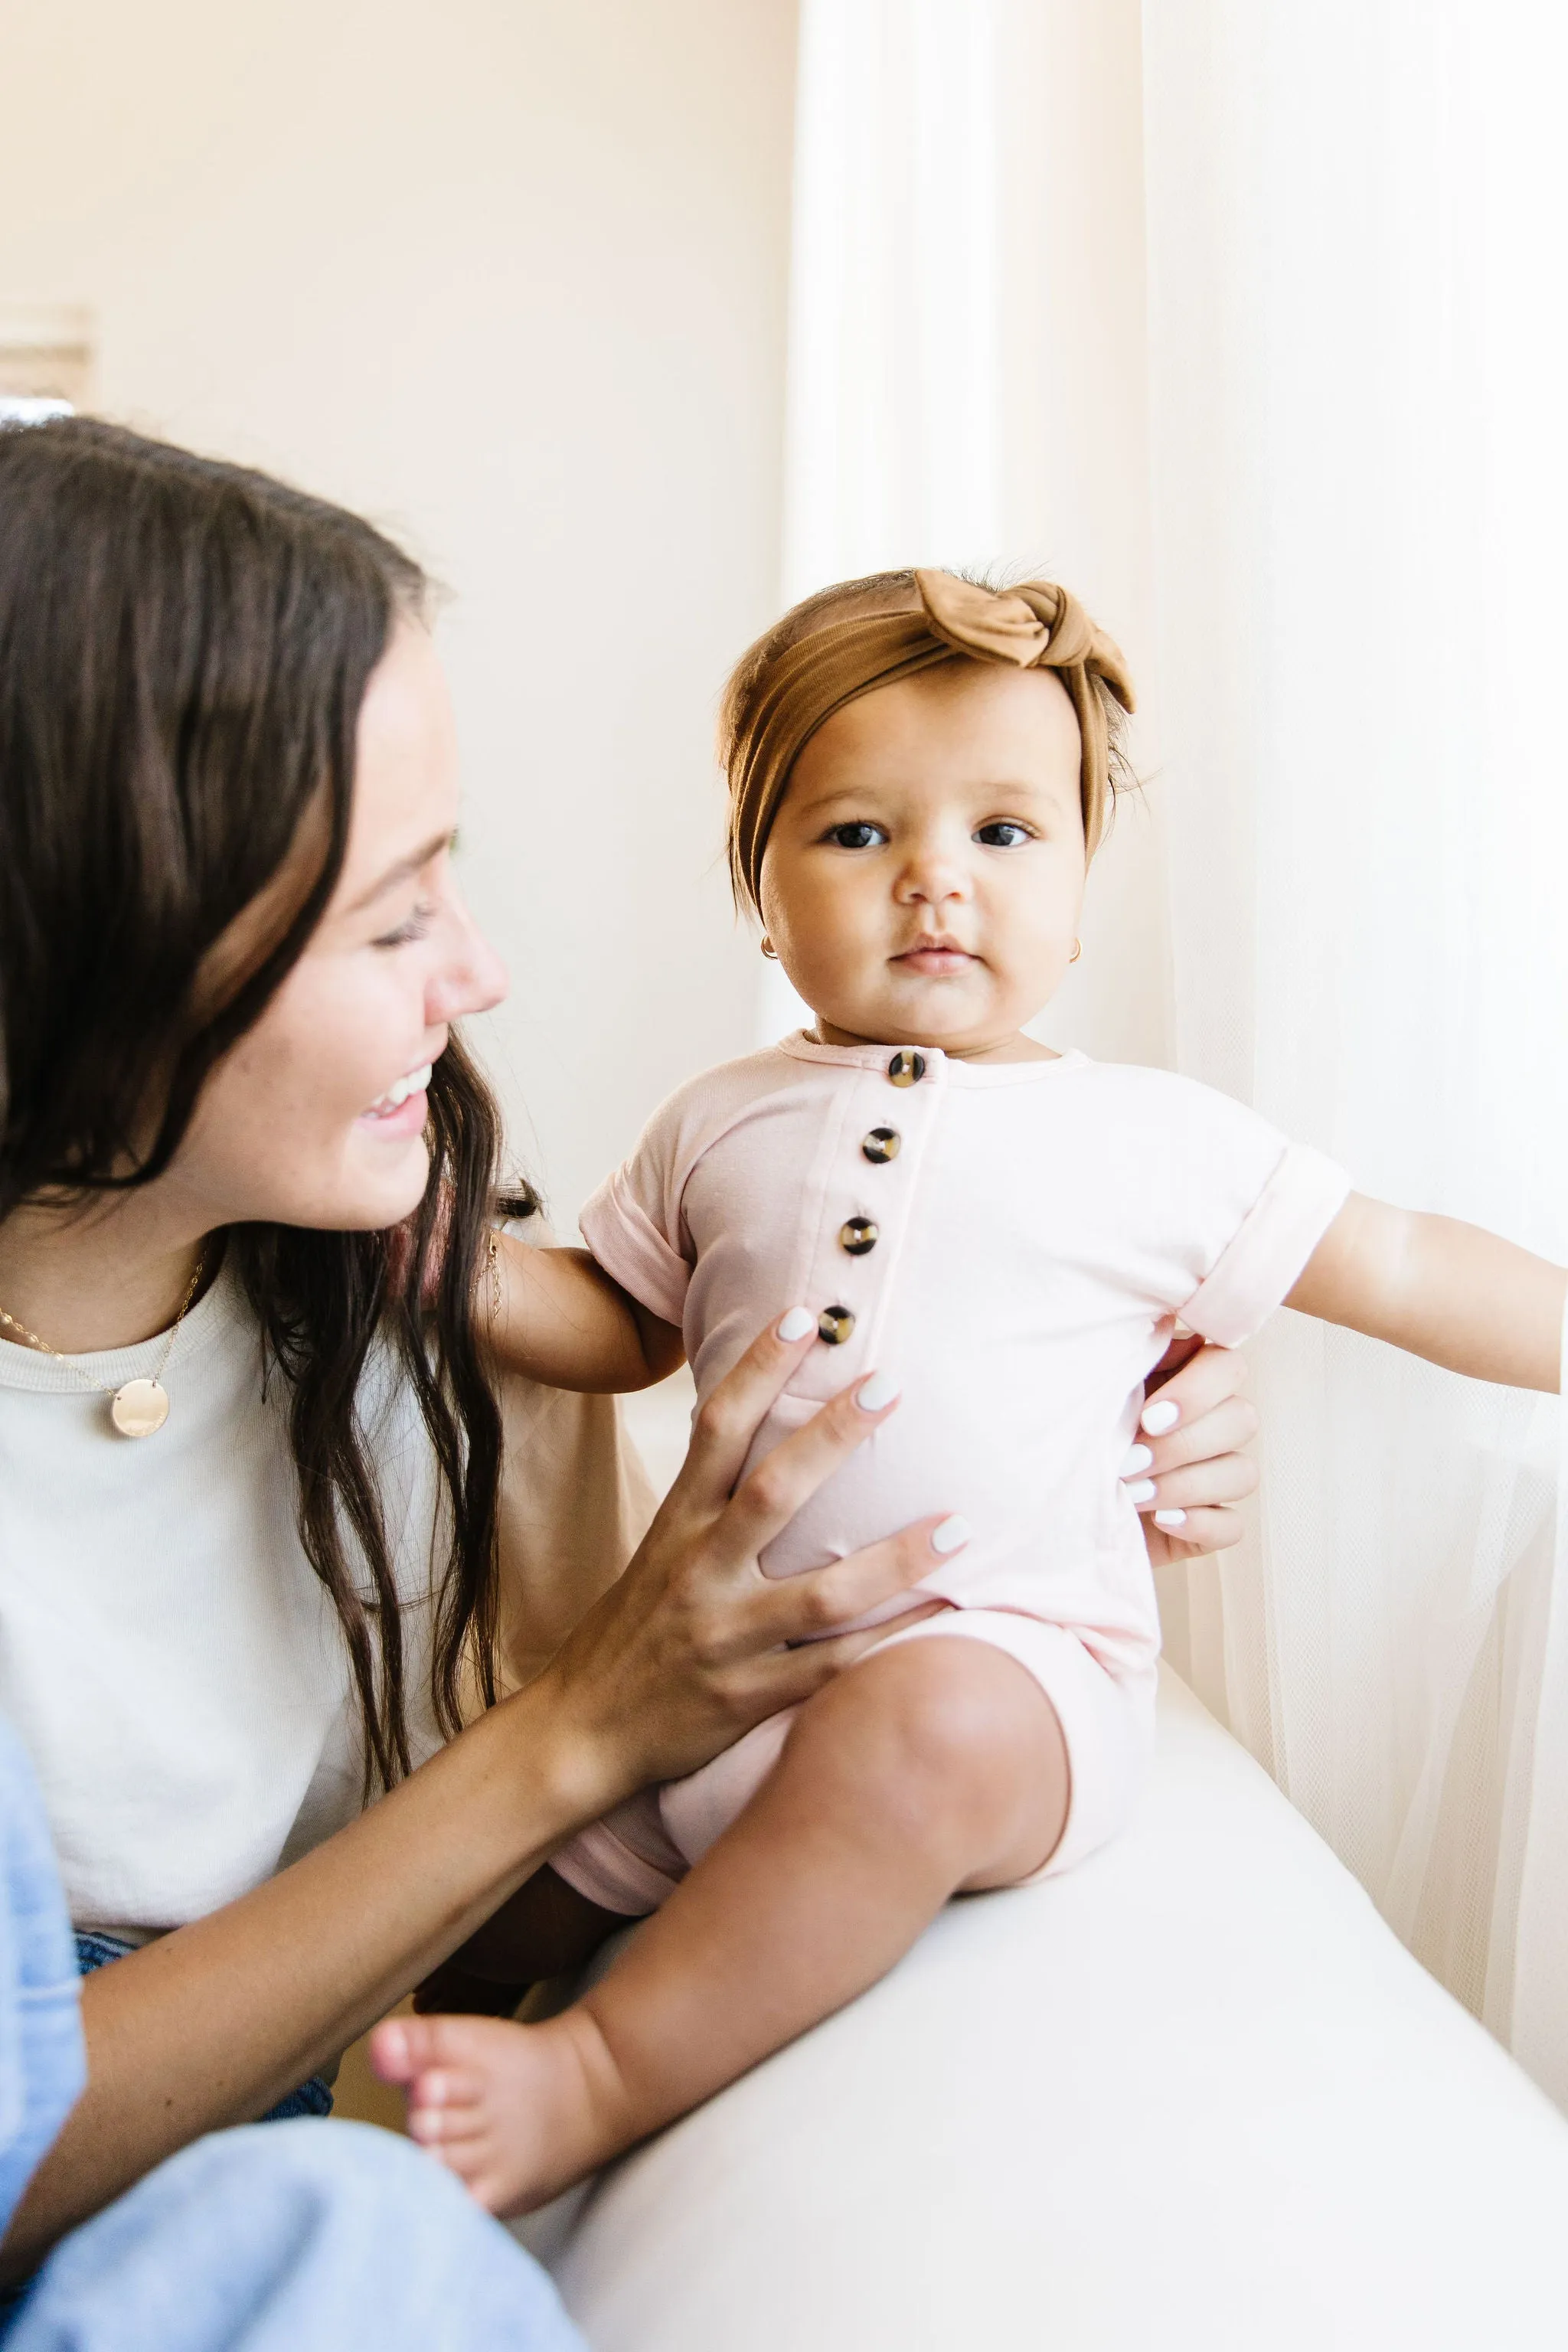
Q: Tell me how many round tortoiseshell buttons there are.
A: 4